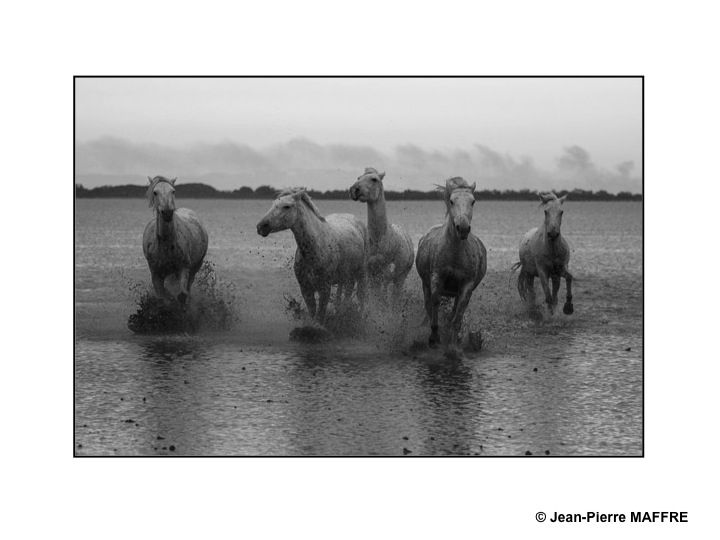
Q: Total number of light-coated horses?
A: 5